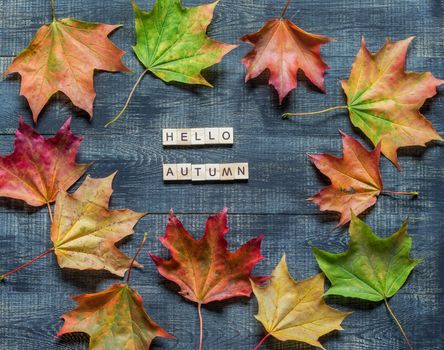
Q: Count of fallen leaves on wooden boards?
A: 11